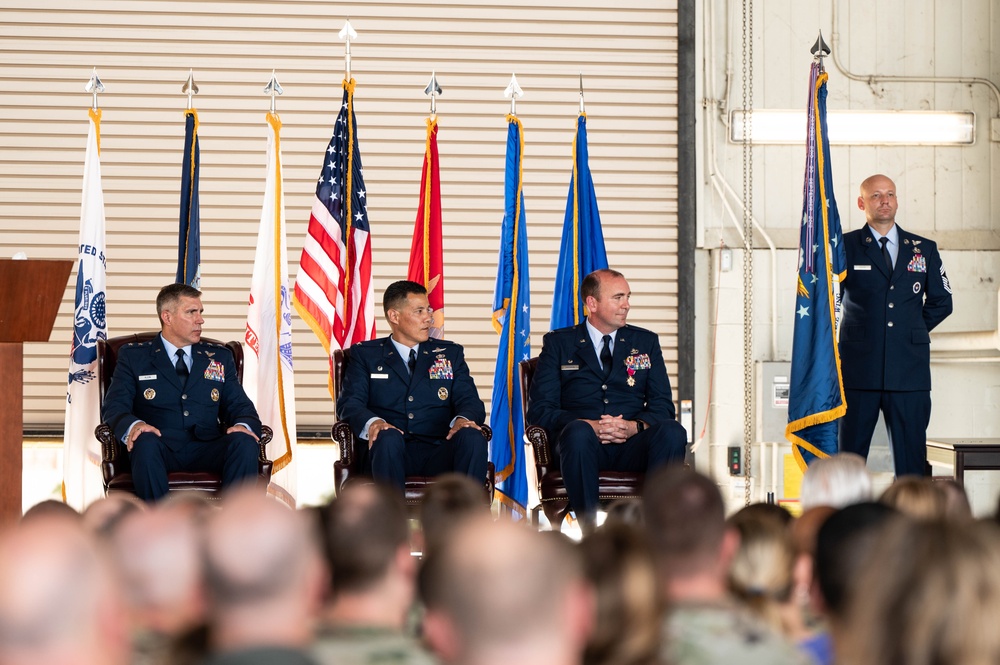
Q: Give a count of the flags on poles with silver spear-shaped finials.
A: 8